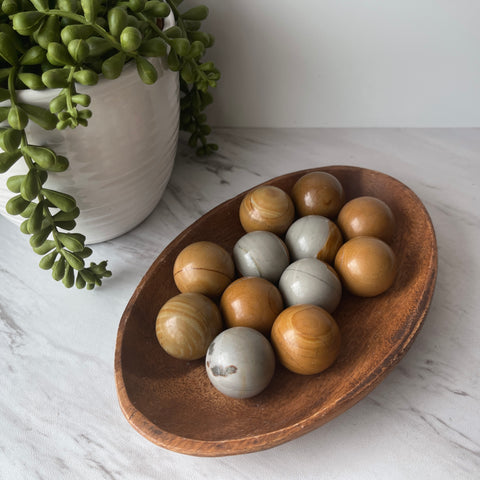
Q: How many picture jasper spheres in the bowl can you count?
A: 12